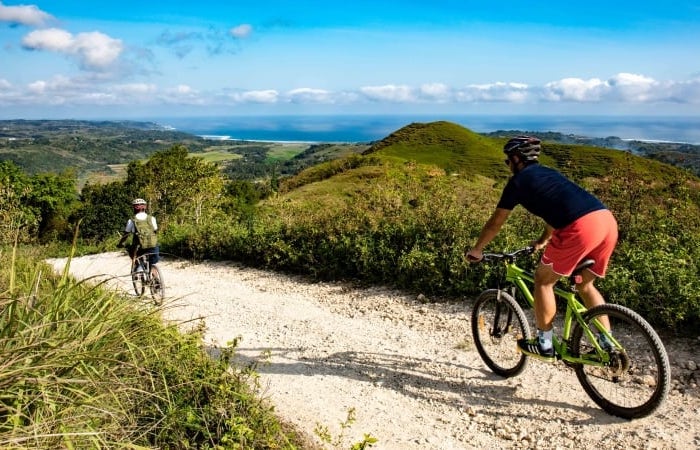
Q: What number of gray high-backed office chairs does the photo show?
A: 0